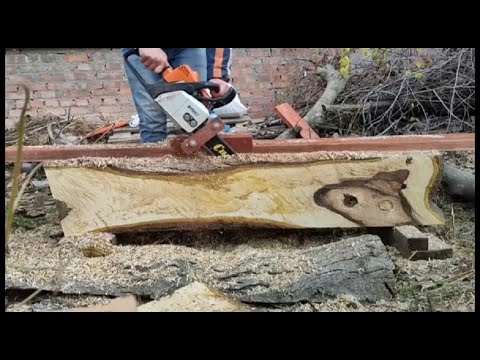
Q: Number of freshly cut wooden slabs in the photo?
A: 1